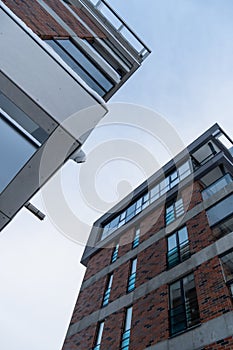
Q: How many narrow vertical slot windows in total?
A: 6